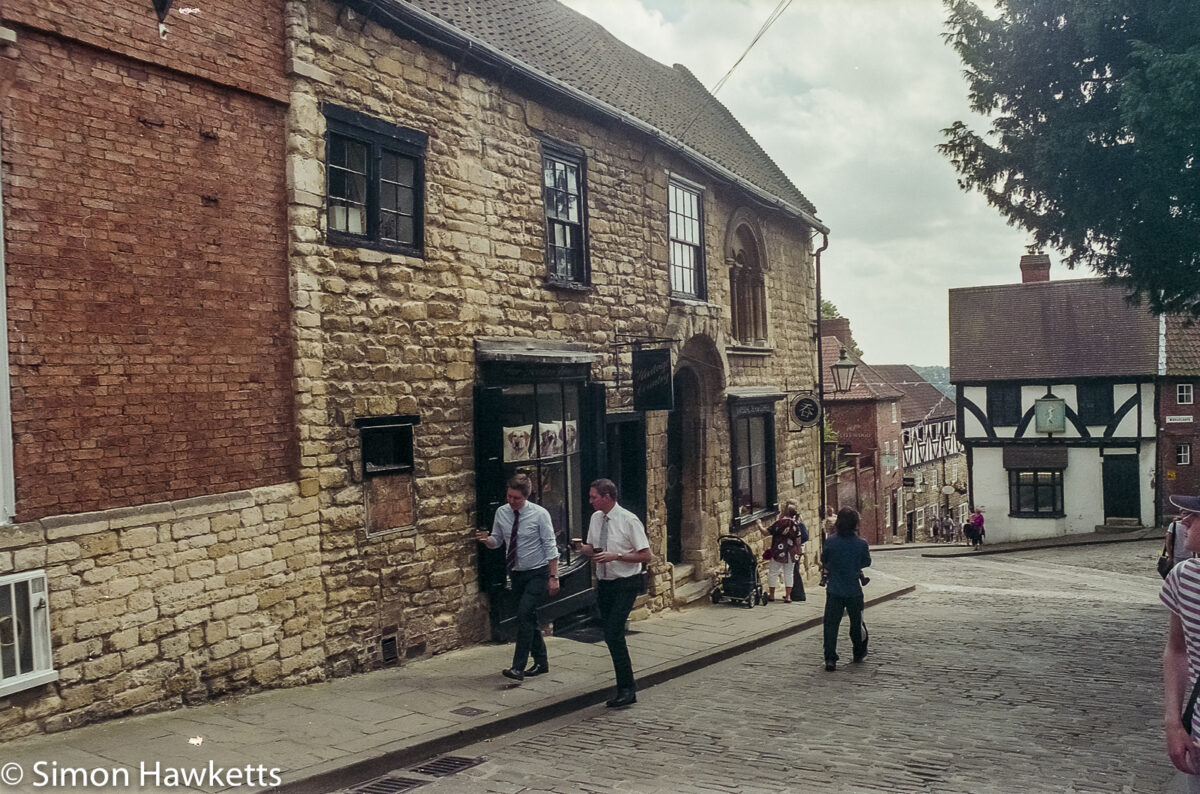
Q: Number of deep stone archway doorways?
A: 1